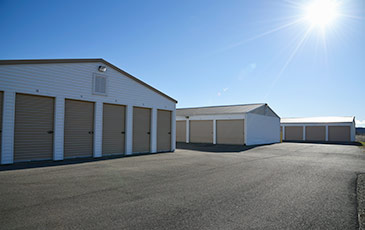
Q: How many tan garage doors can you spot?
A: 12